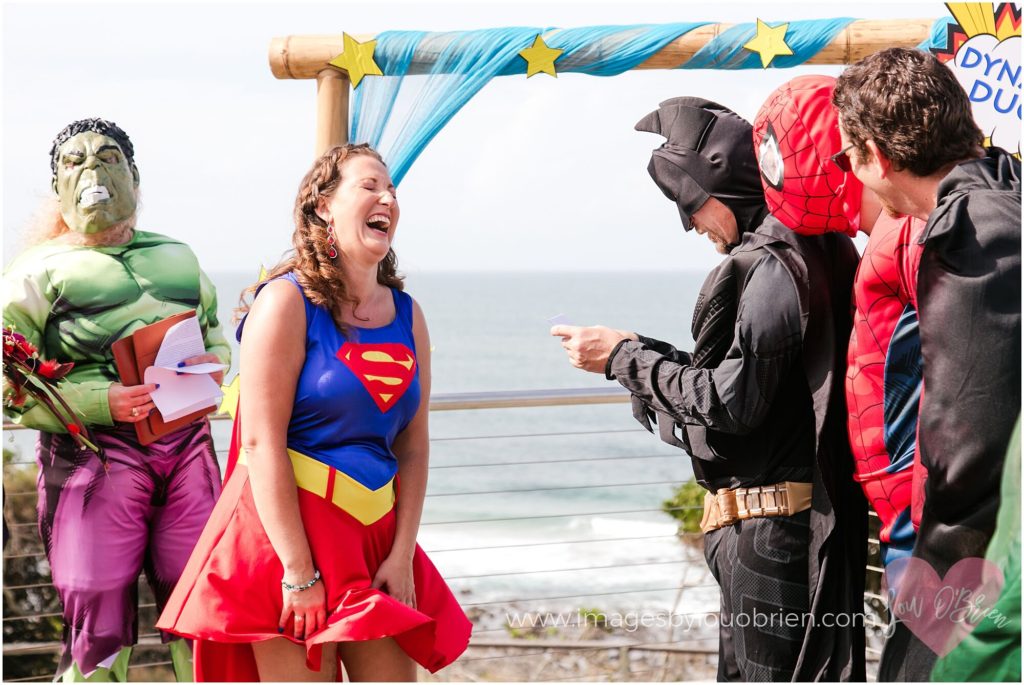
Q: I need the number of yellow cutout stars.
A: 5